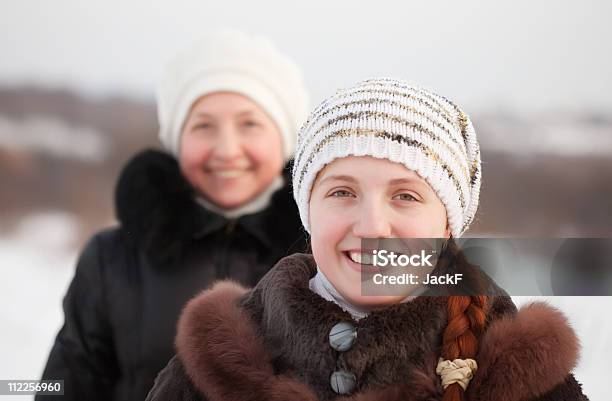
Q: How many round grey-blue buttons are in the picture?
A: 2